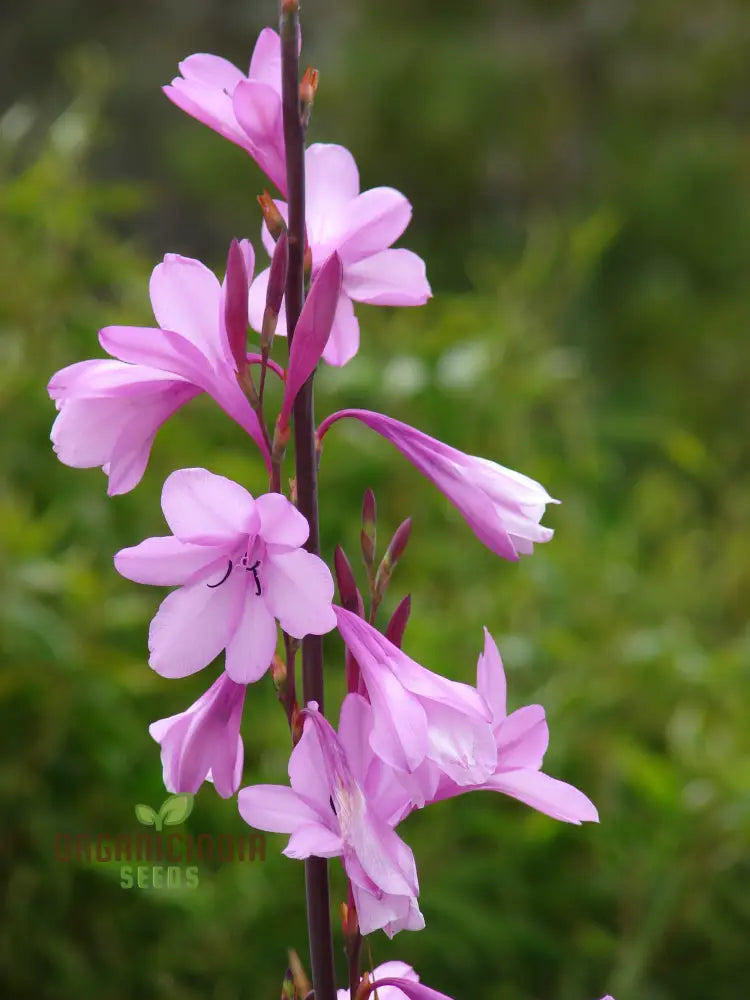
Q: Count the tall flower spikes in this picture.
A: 1